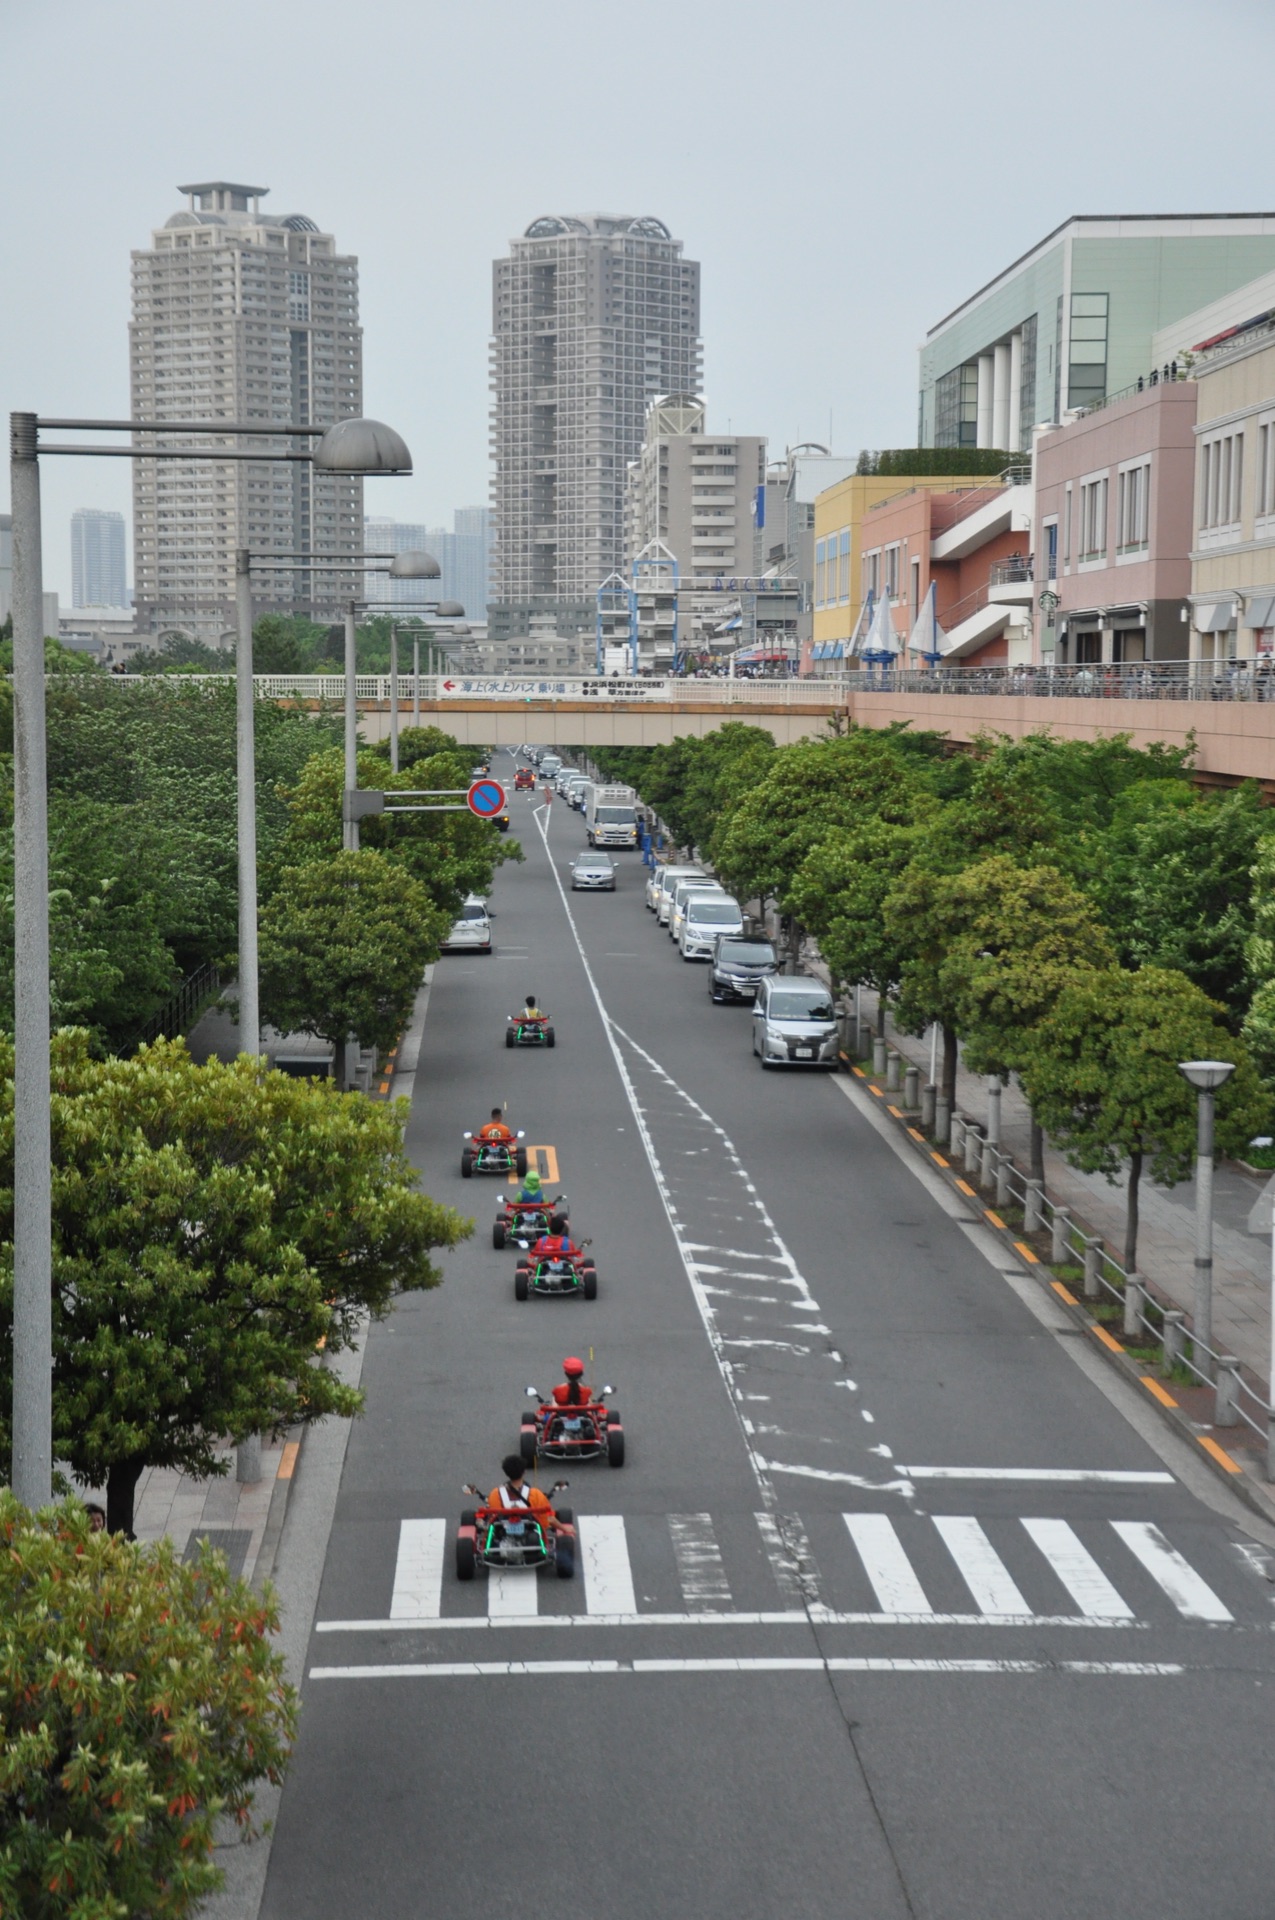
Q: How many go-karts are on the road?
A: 6